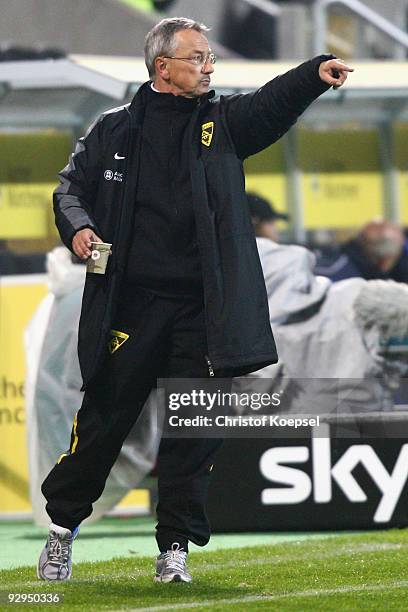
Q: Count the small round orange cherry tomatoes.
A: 0